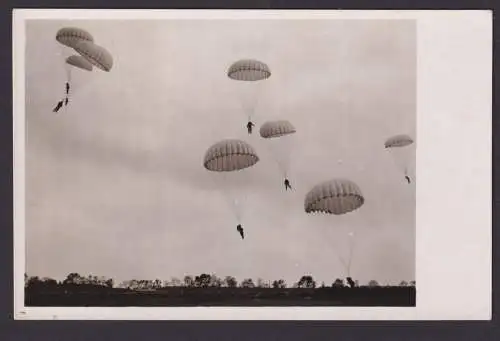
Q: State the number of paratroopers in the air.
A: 8